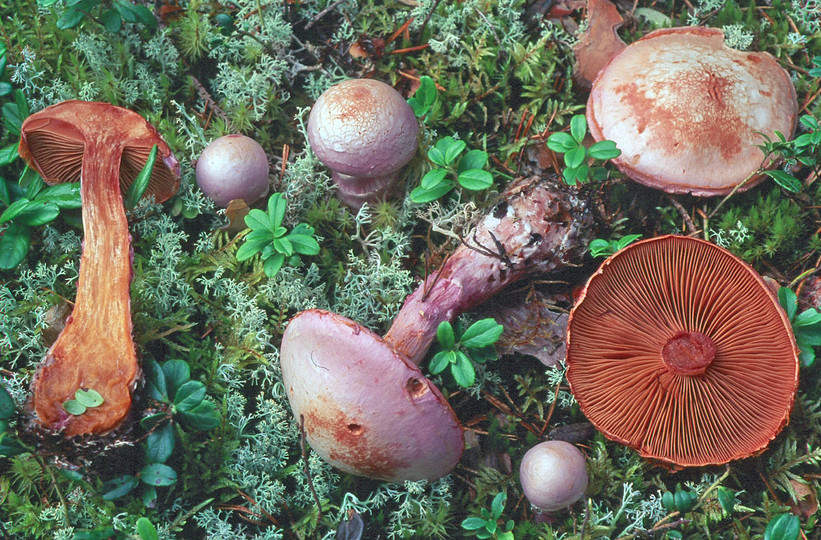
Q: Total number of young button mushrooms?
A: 3